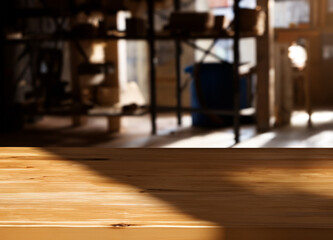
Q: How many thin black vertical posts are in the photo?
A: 3